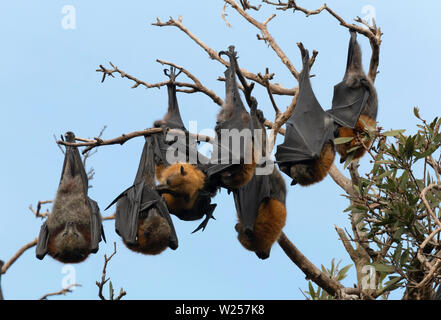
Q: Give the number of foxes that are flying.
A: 0